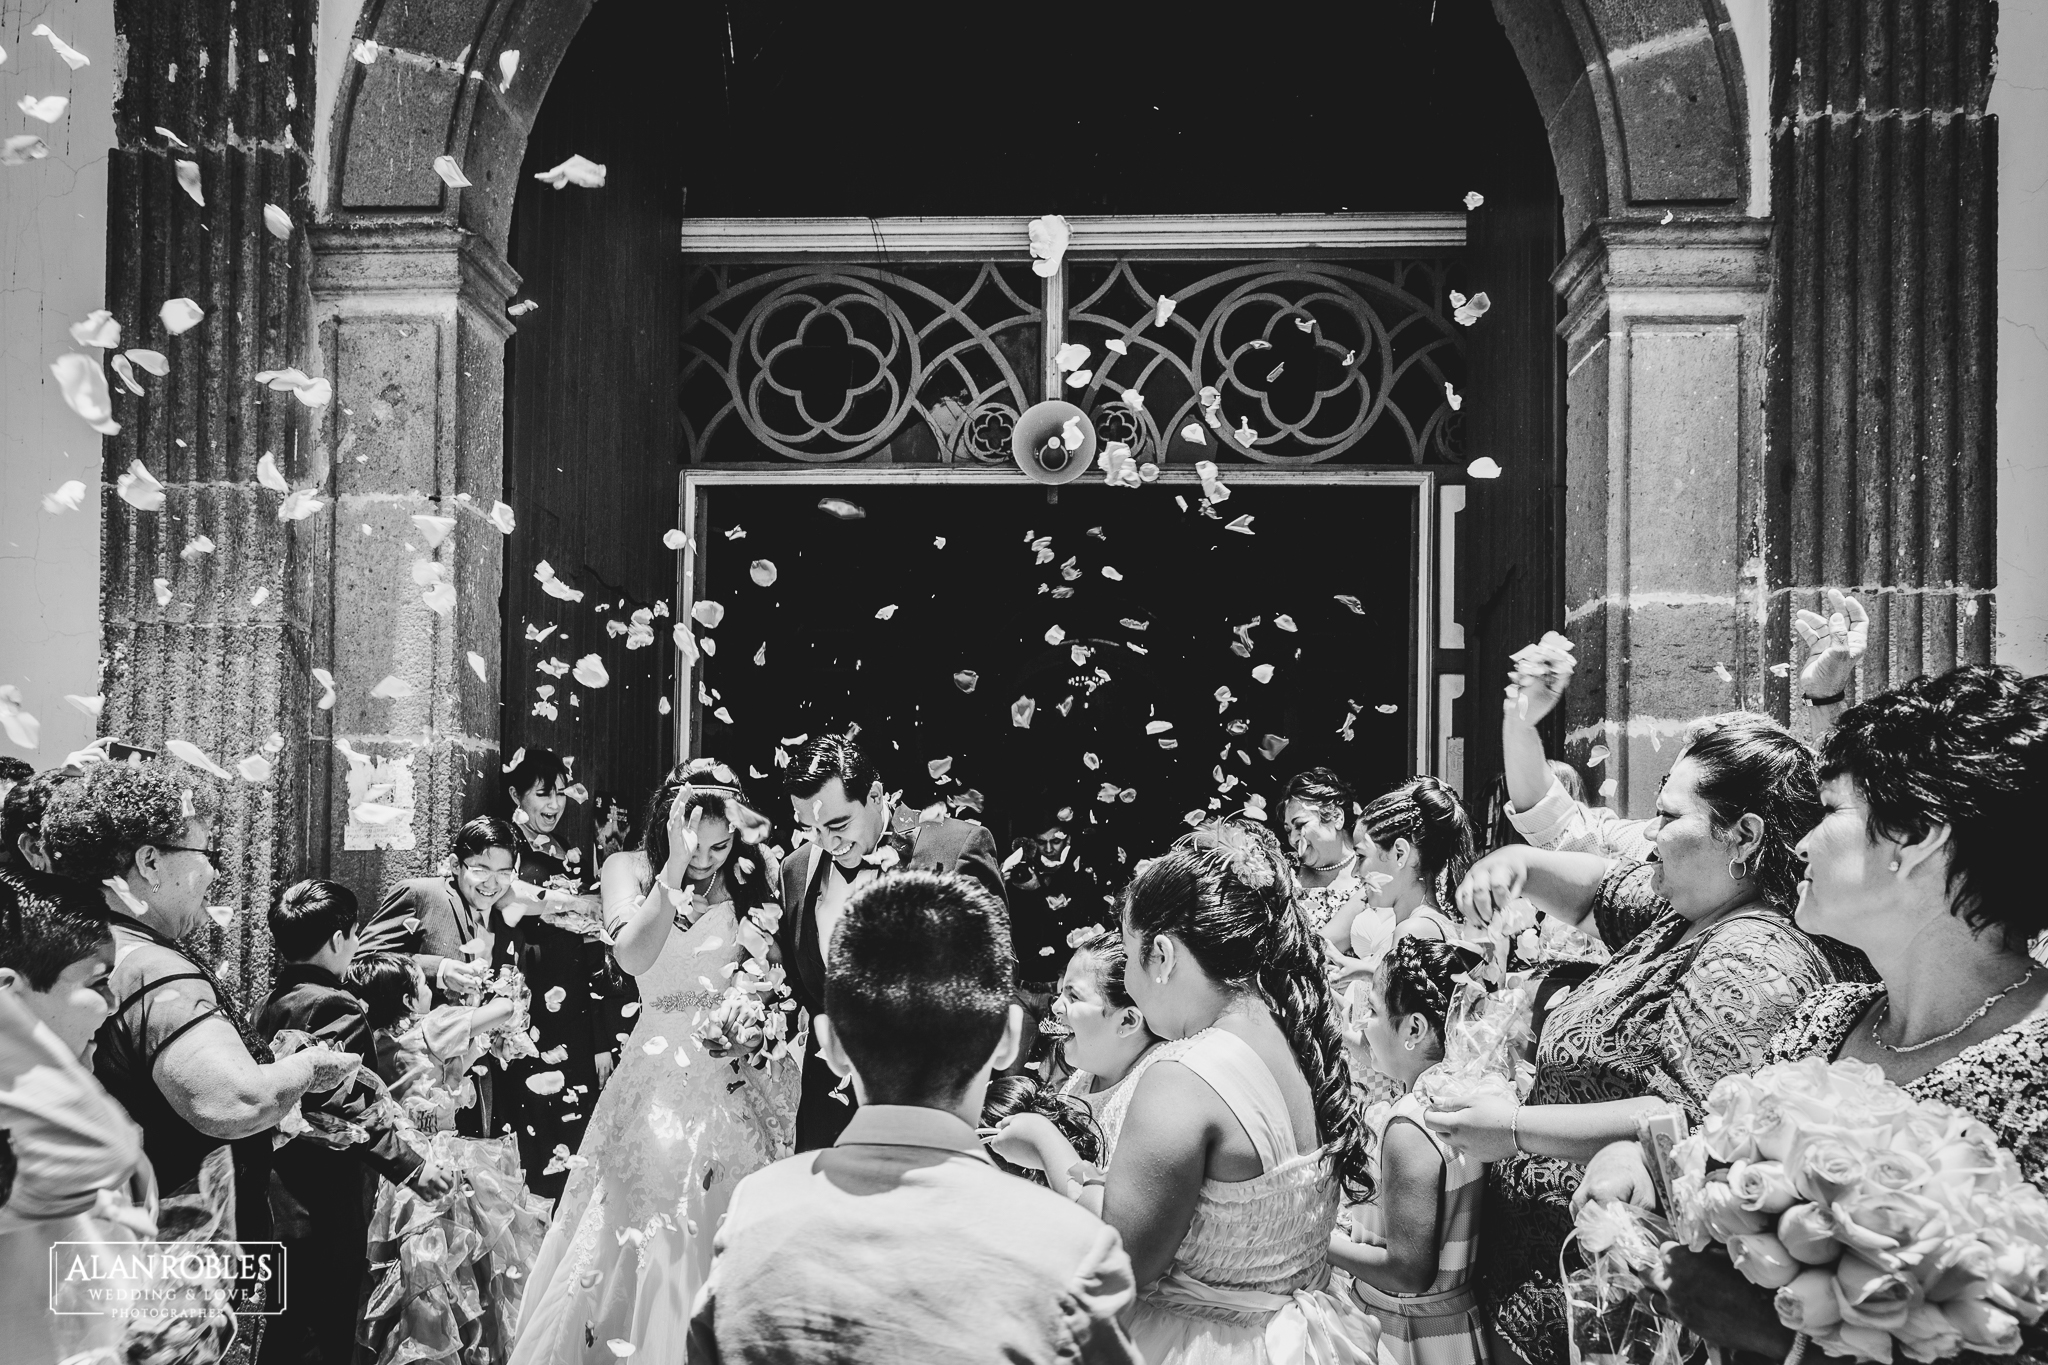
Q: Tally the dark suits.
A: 3